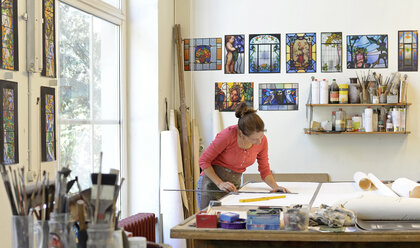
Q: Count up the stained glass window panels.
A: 13